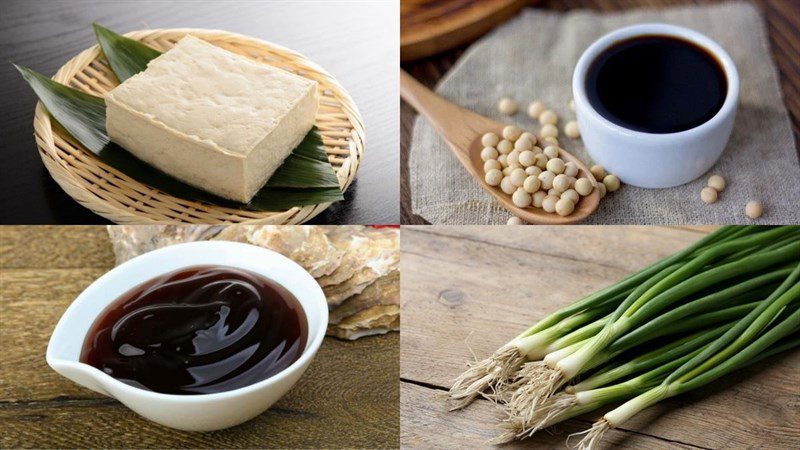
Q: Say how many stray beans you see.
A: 14